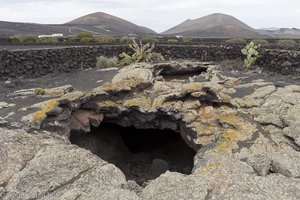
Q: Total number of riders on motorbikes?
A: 0